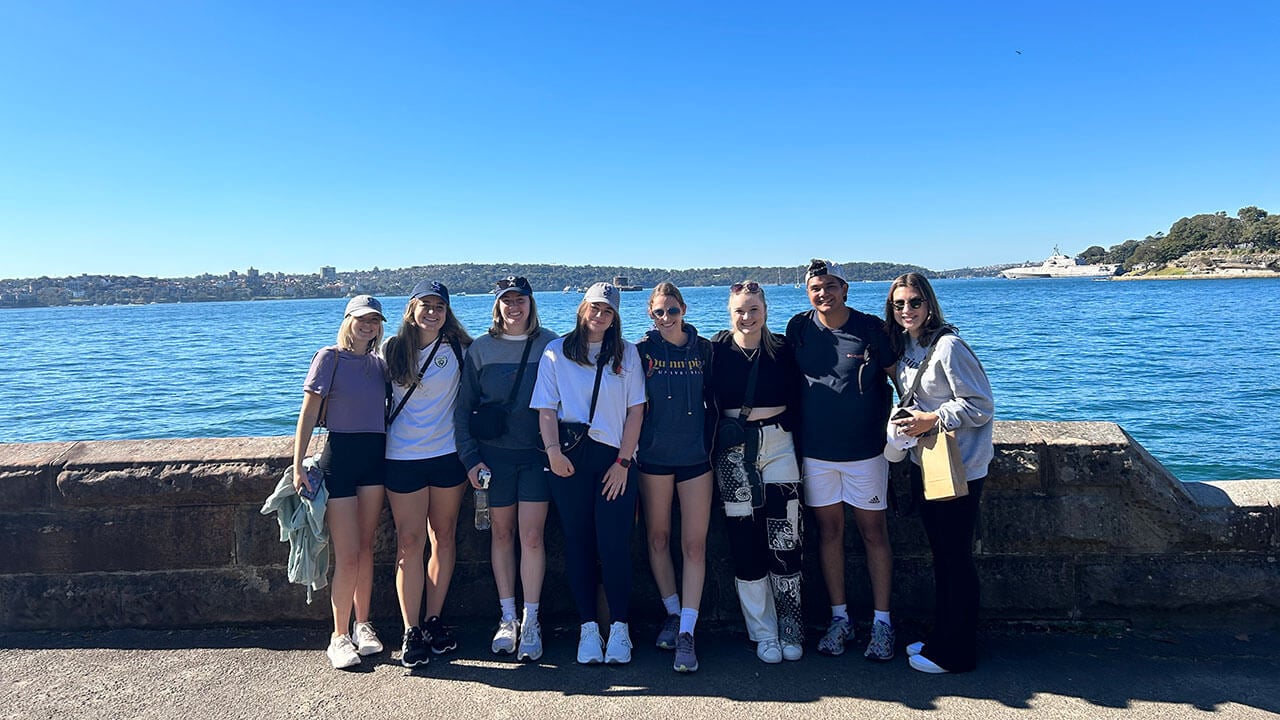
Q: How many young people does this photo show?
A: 8